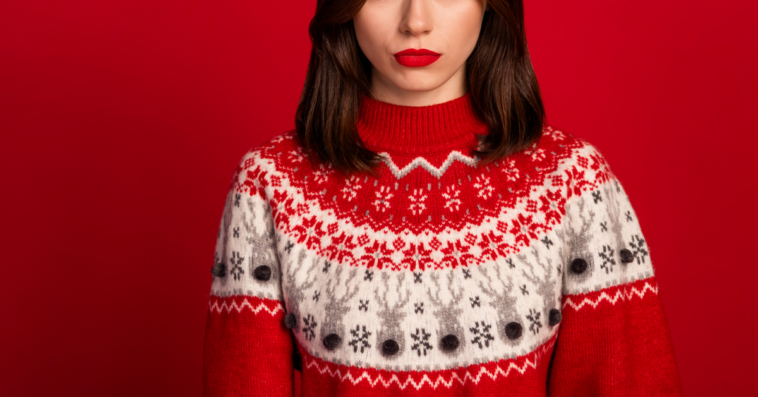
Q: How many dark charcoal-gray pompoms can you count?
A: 10